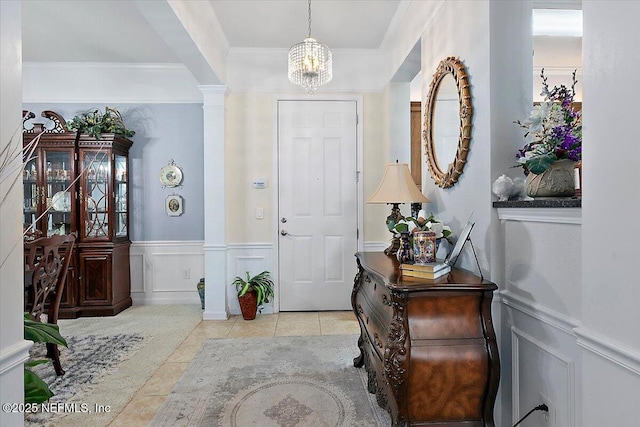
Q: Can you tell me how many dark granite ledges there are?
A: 1